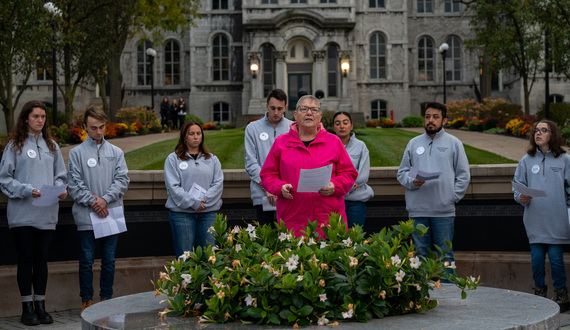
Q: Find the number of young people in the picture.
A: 7